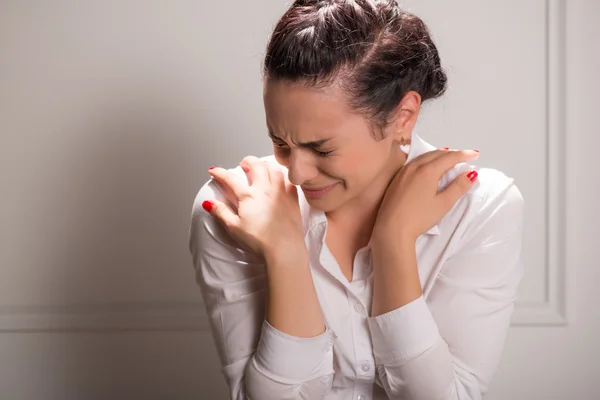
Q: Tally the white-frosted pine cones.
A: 0